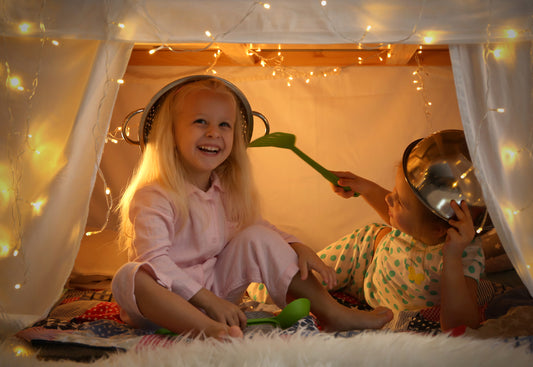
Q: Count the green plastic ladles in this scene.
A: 2